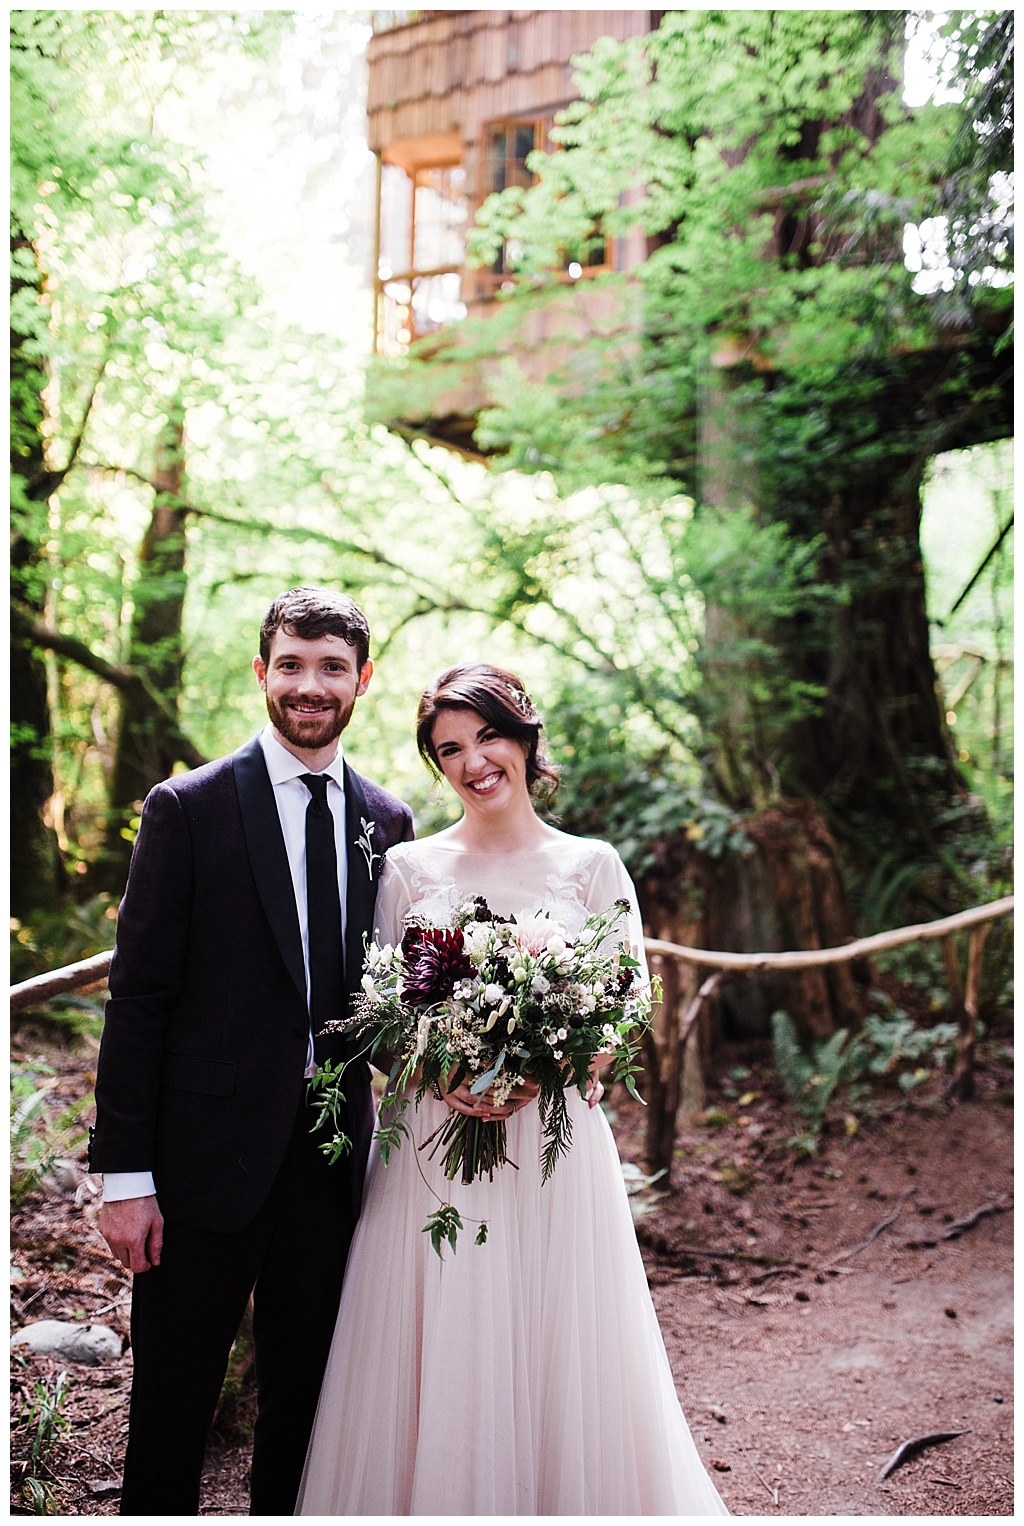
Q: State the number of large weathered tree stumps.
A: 1